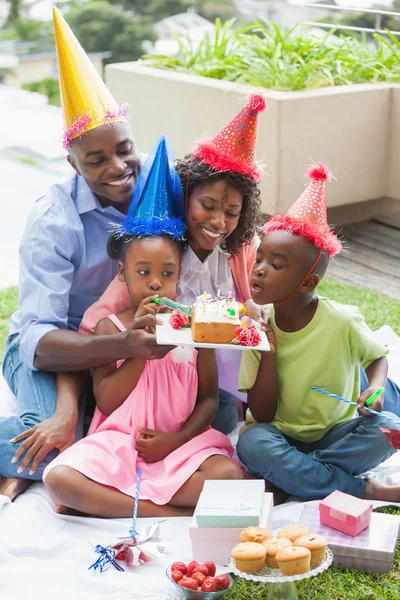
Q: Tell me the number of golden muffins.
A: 6